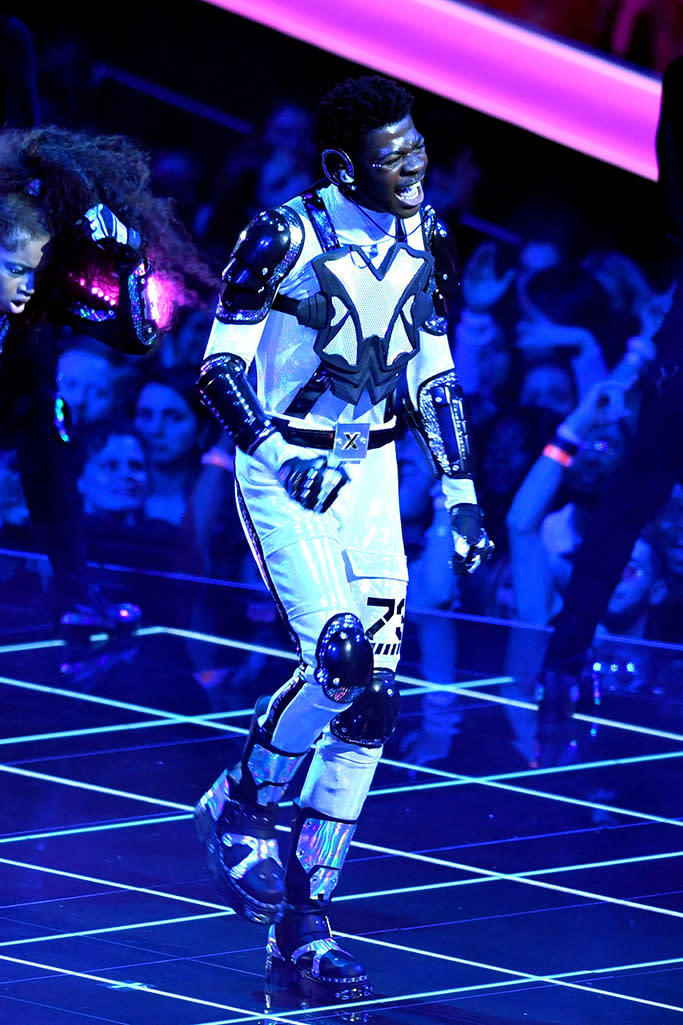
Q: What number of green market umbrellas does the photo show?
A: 0